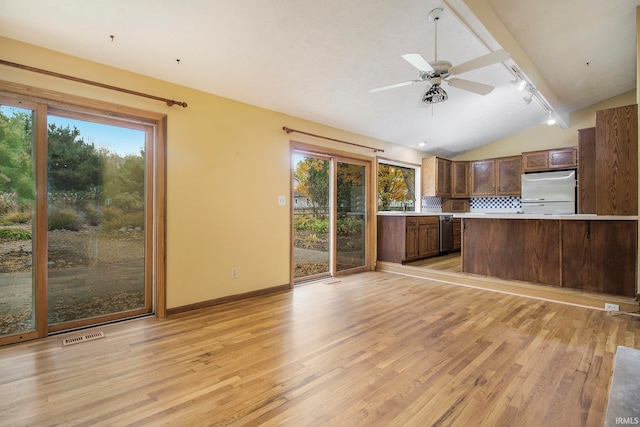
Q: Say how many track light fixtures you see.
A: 3